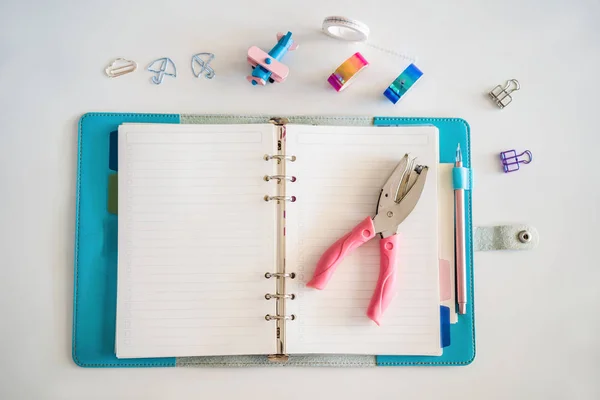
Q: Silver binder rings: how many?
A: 6